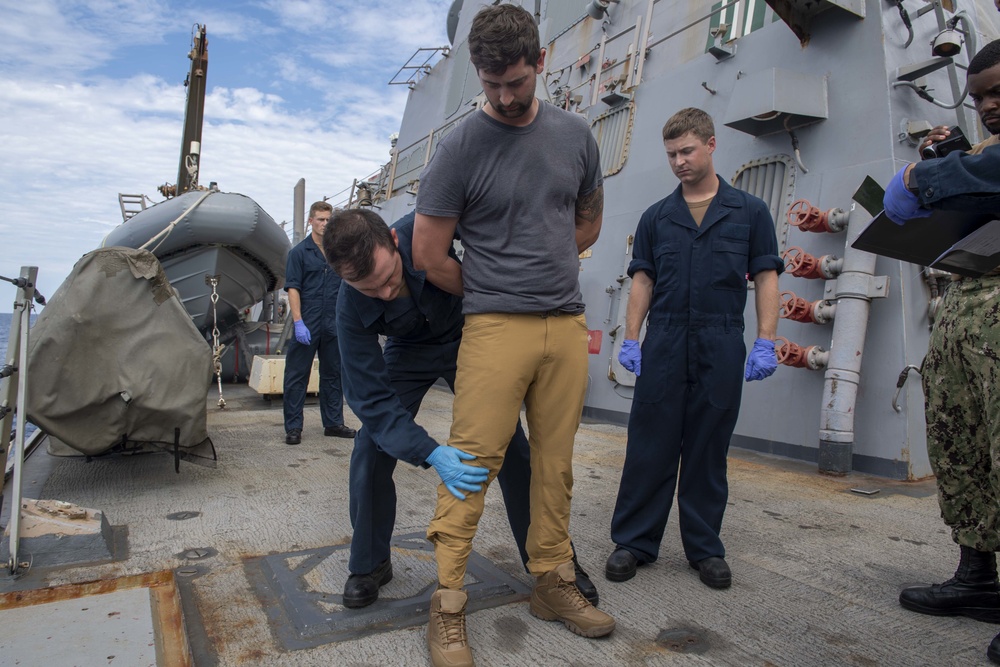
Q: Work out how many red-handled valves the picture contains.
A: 4